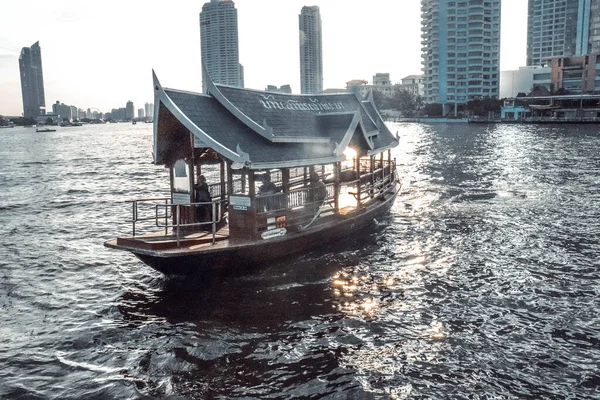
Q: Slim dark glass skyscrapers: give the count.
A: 1